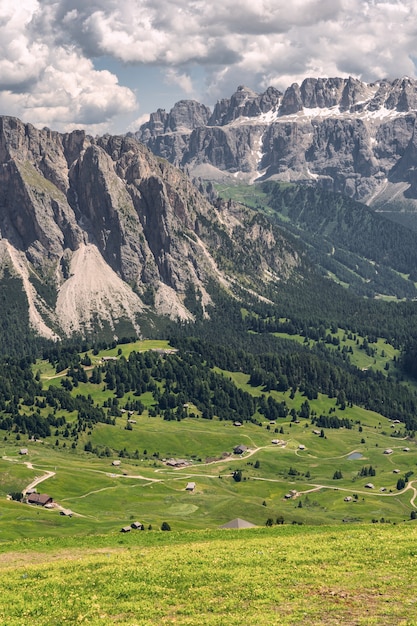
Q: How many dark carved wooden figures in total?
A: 0